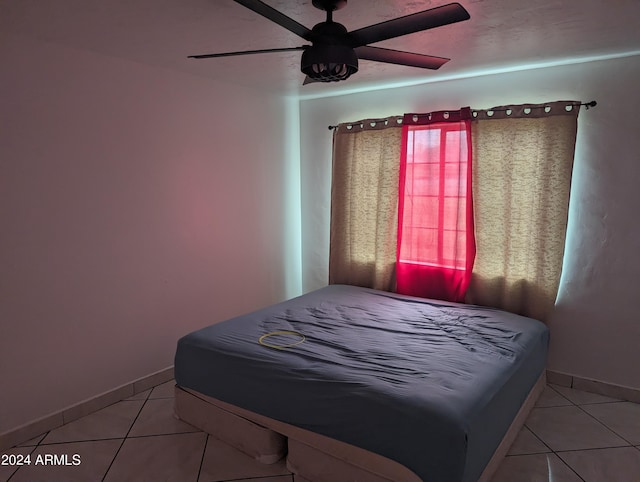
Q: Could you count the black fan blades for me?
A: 5